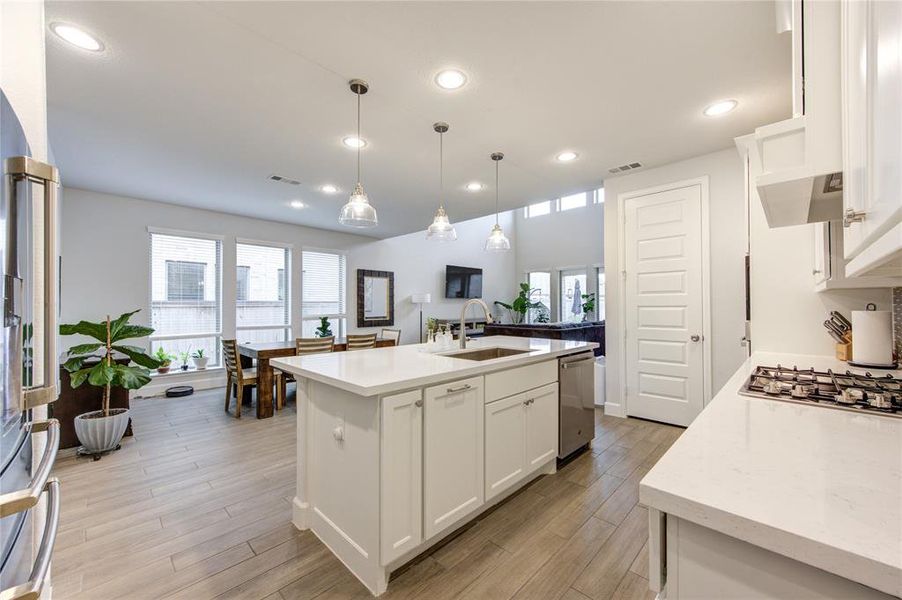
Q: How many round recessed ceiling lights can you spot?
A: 8